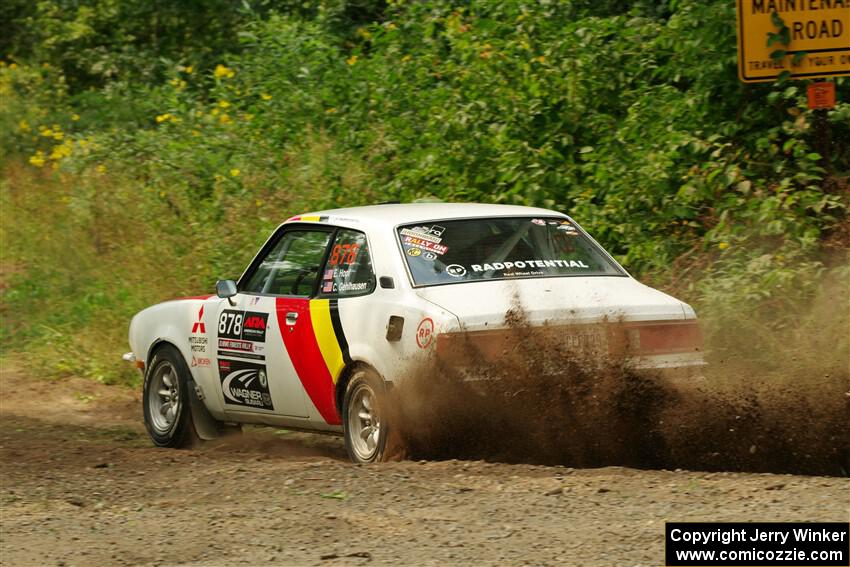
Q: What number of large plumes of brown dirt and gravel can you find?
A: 1